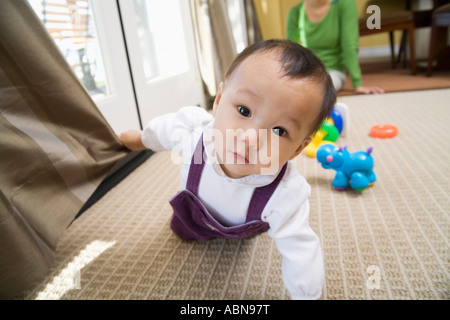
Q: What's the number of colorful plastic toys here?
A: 3